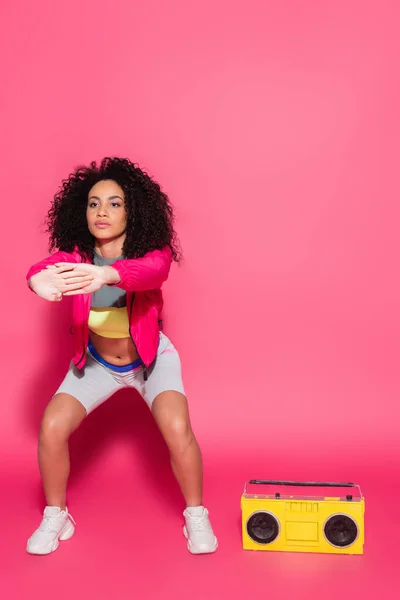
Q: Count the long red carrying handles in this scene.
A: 0